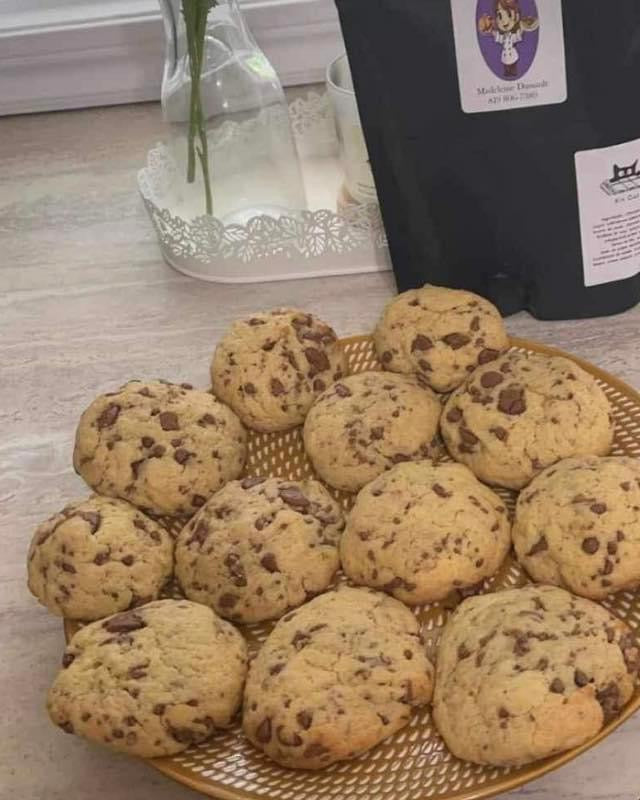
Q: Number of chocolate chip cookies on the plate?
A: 12